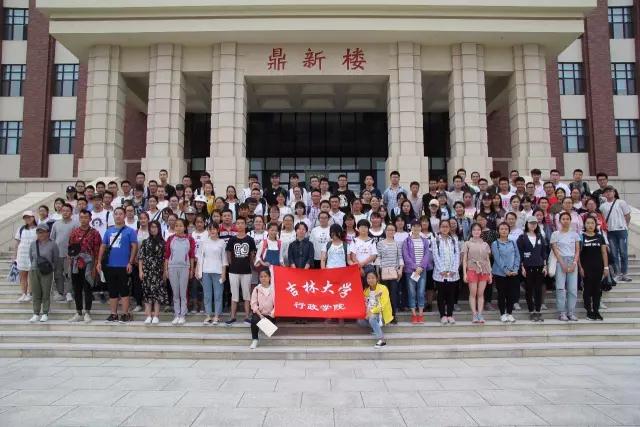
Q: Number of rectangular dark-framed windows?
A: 10